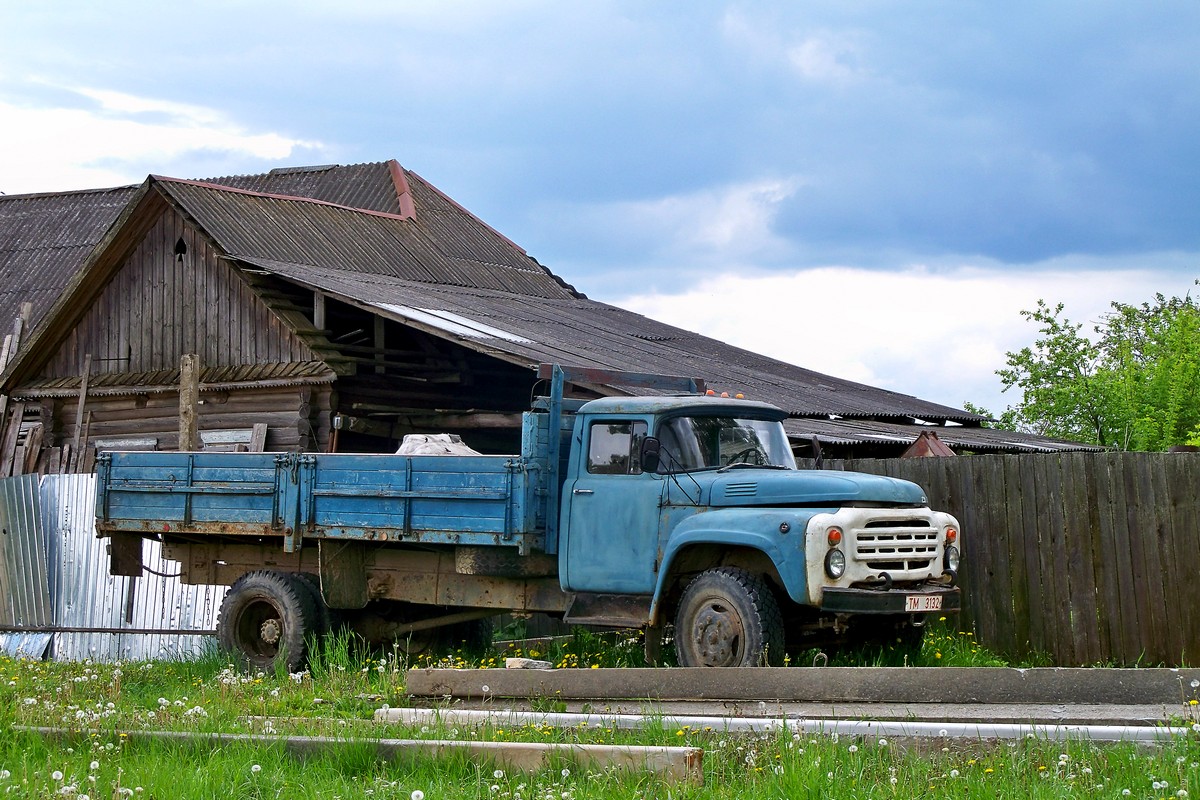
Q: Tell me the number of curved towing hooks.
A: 2